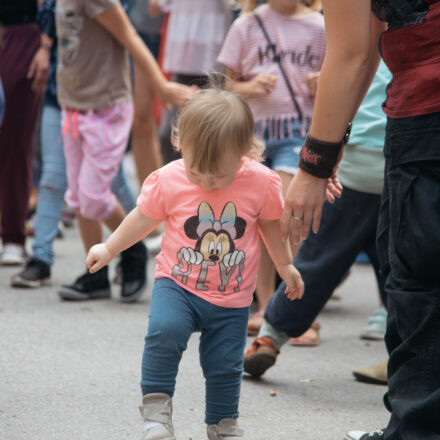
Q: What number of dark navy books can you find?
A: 0